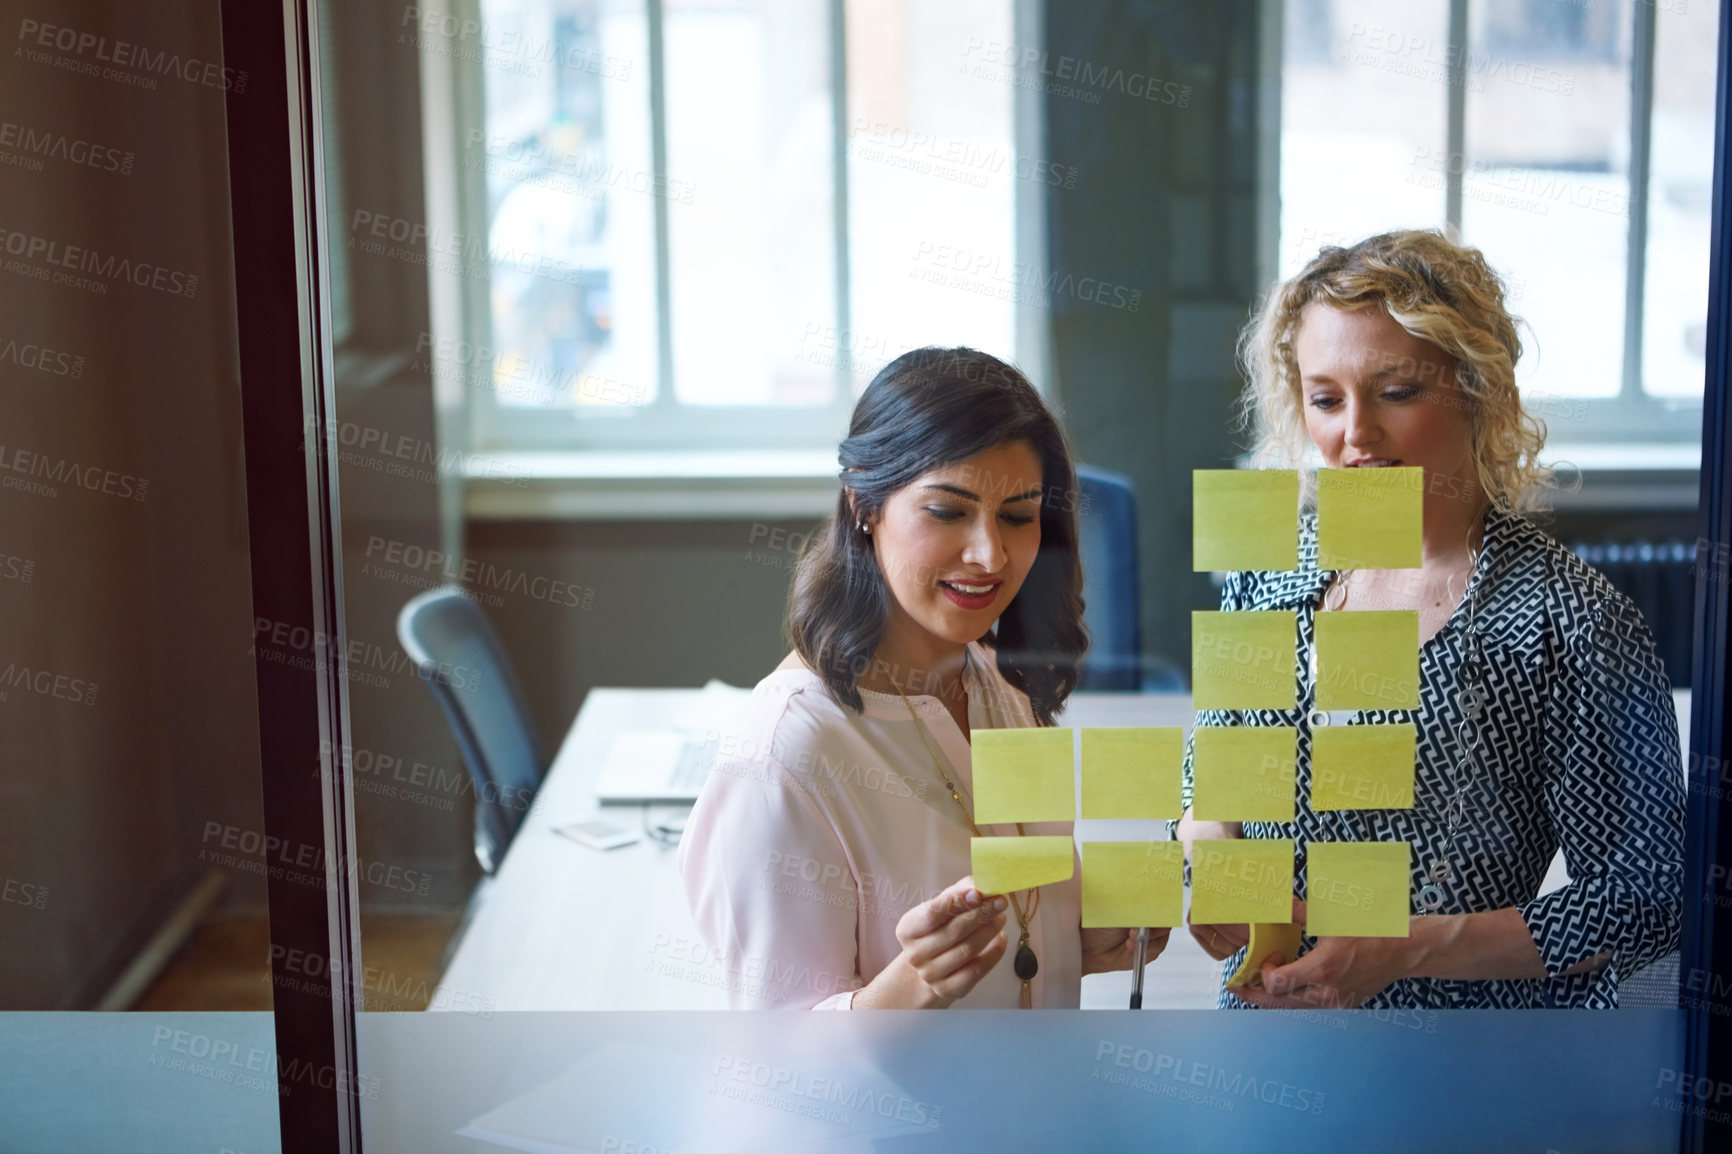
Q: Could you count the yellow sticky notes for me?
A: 12